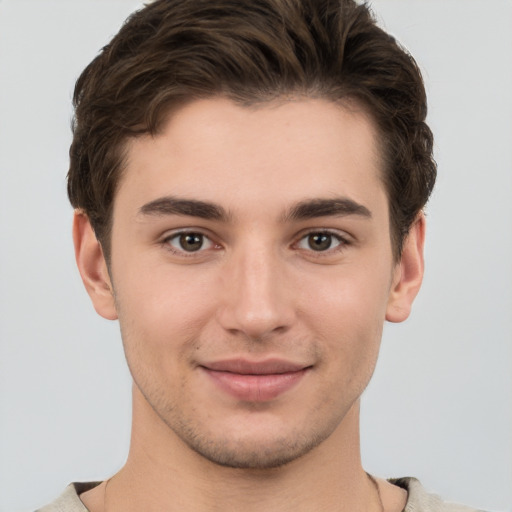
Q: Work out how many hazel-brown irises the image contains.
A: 2